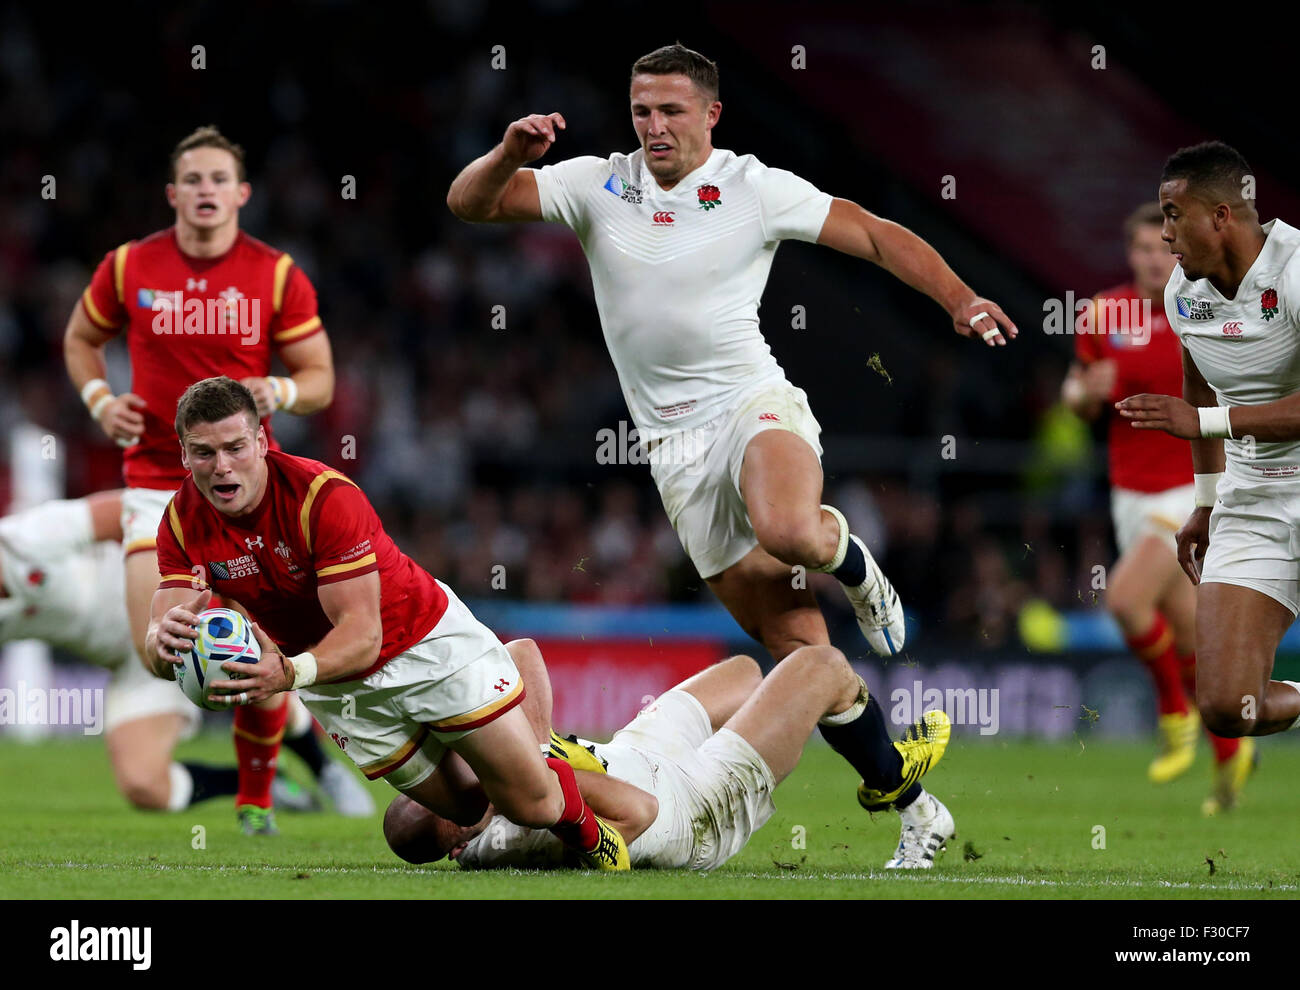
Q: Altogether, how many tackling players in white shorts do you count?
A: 1